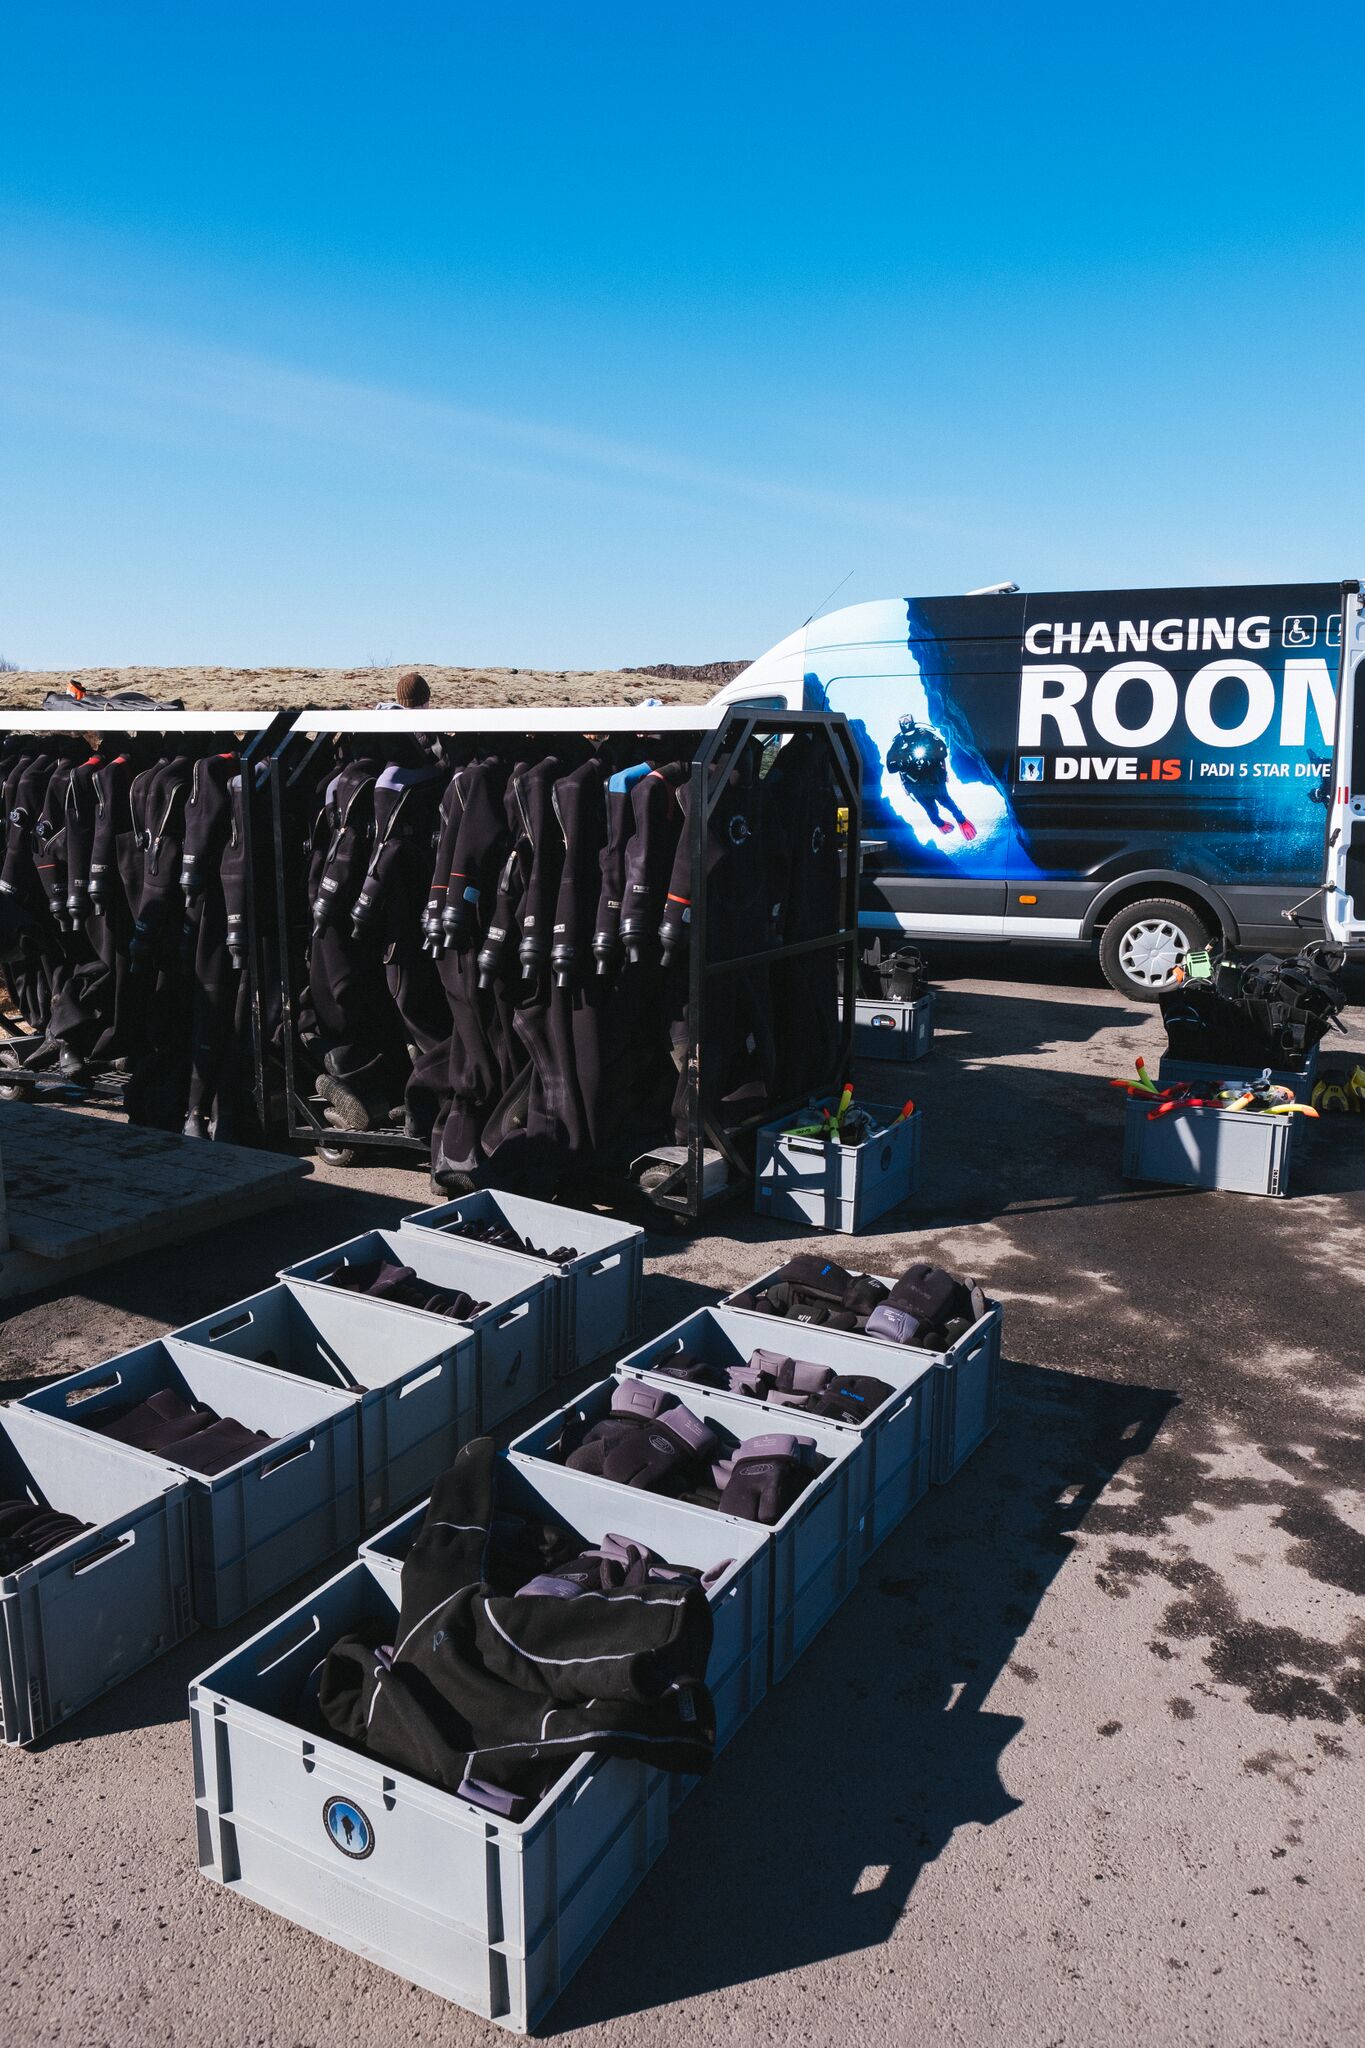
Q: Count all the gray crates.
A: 14